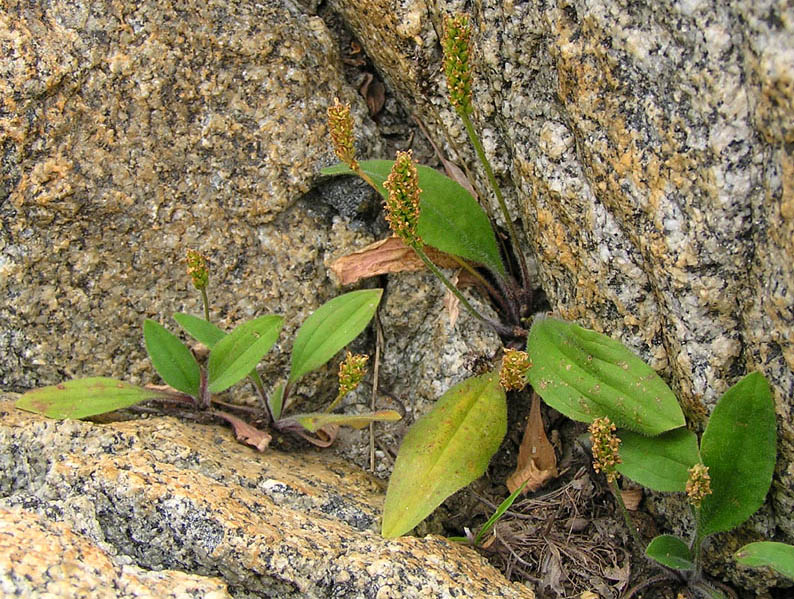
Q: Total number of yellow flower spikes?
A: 8